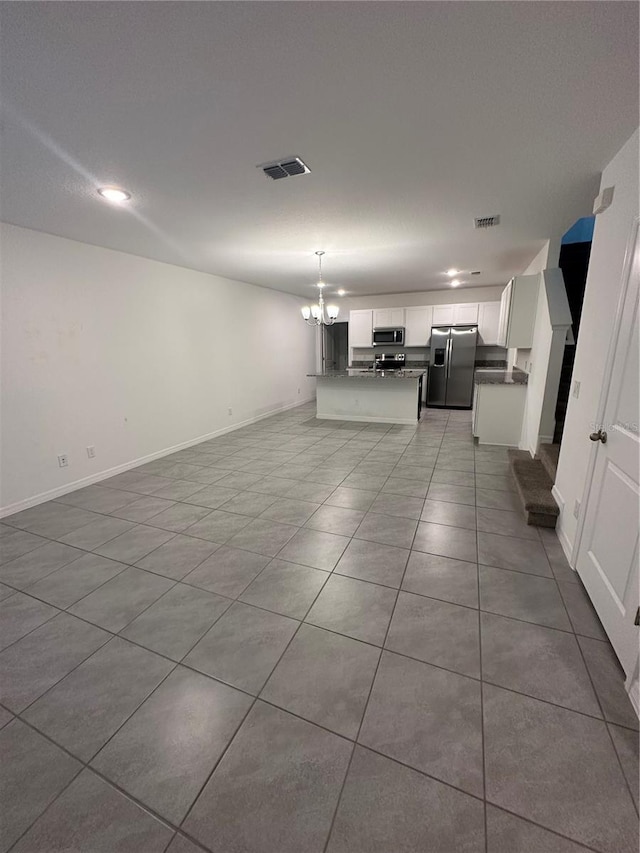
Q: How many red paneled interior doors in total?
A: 0